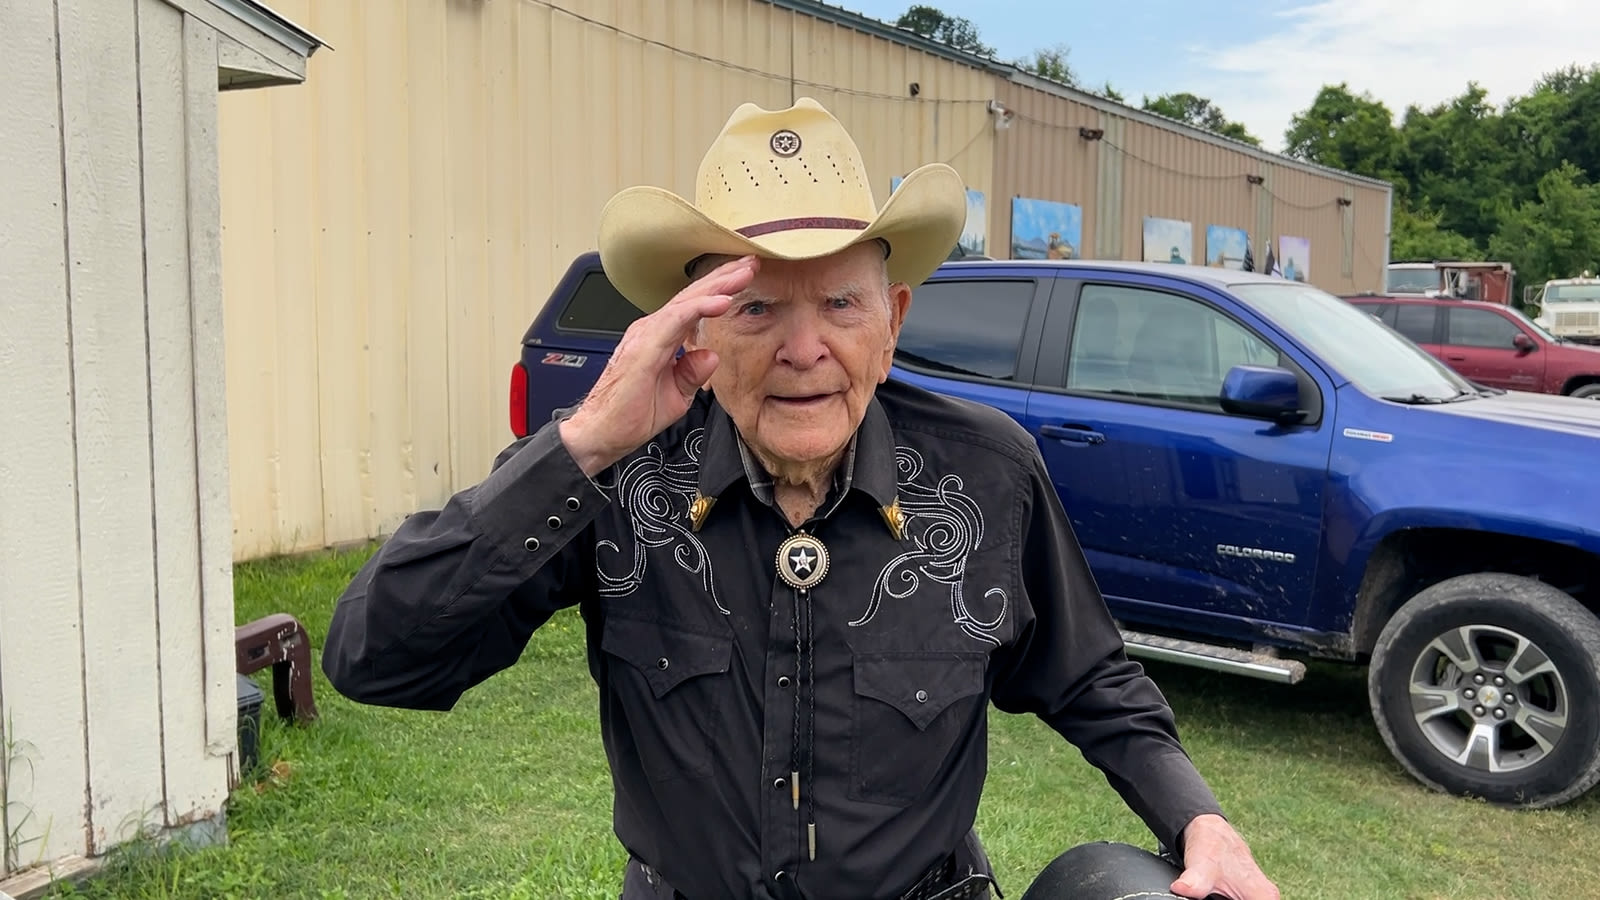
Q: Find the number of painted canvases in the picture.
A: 5